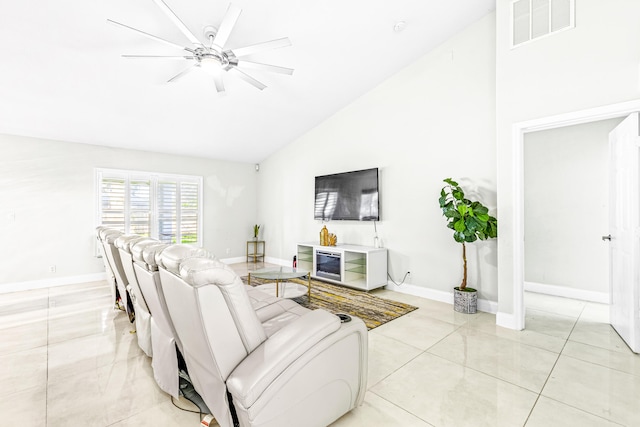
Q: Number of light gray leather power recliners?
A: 5